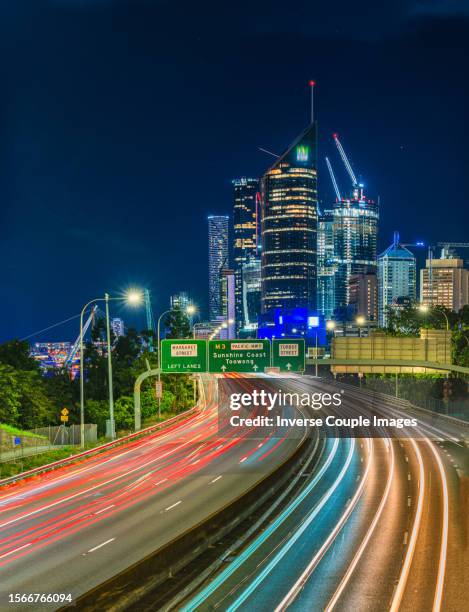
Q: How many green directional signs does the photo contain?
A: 3